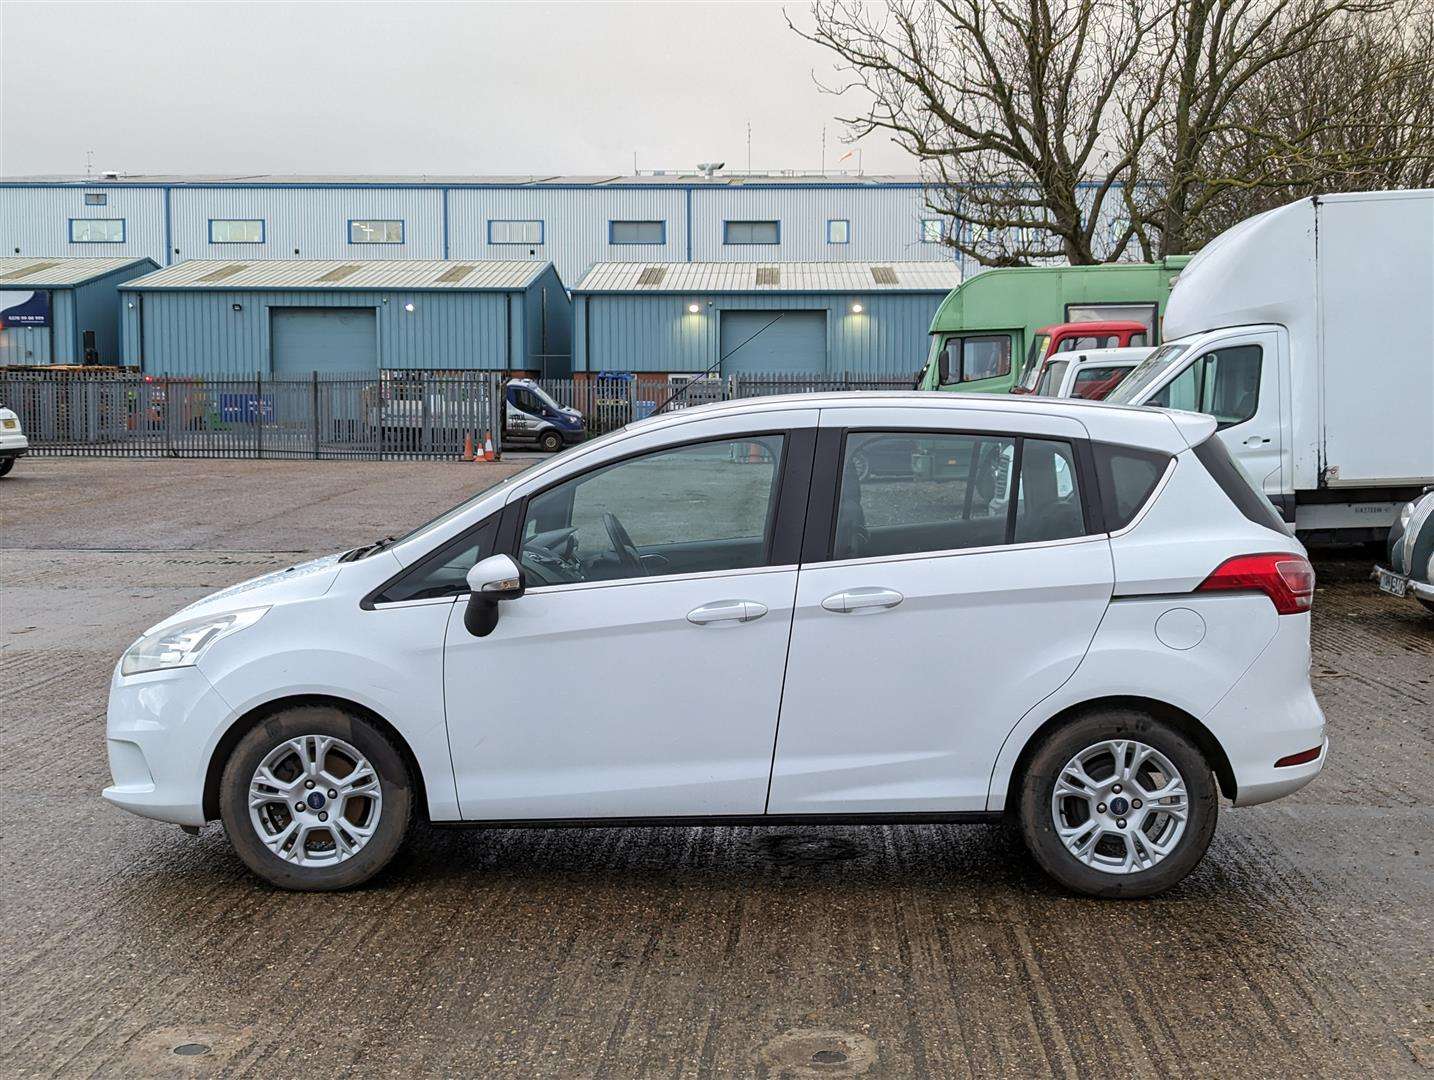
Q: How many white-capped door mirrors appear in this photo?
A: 1